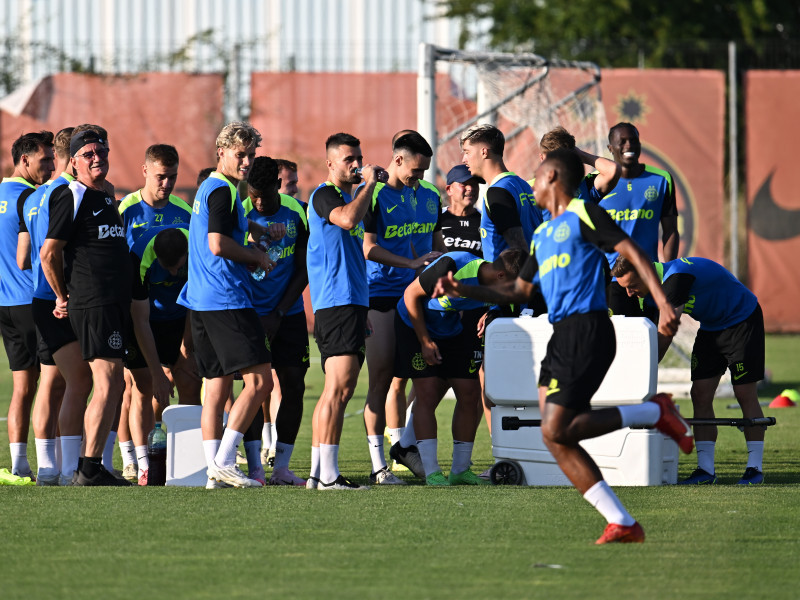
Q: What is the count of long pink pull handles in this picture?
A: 0